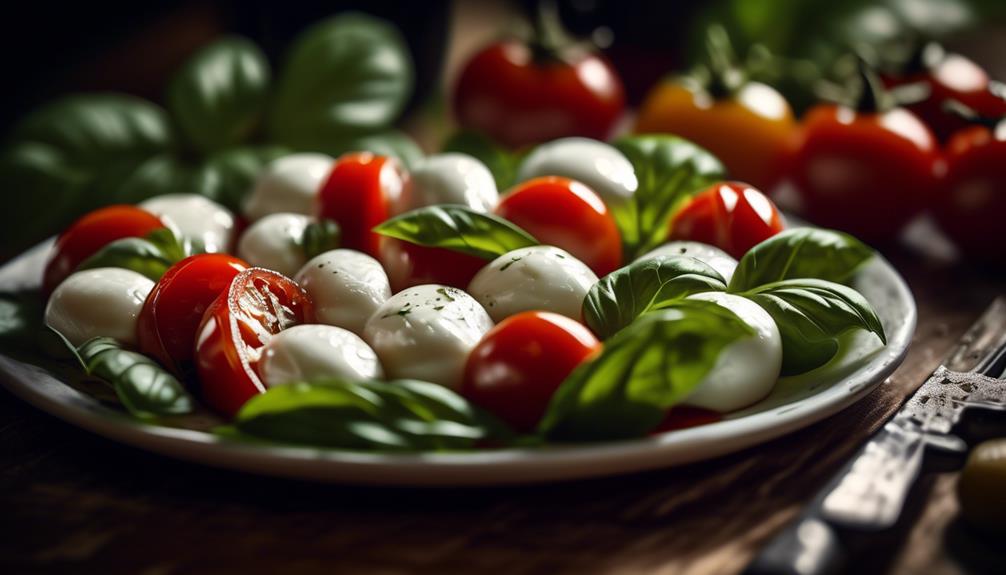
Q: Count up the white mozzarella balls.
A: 12